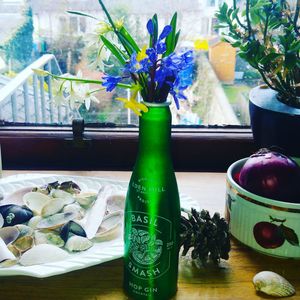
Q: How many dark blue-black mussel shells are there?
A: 2